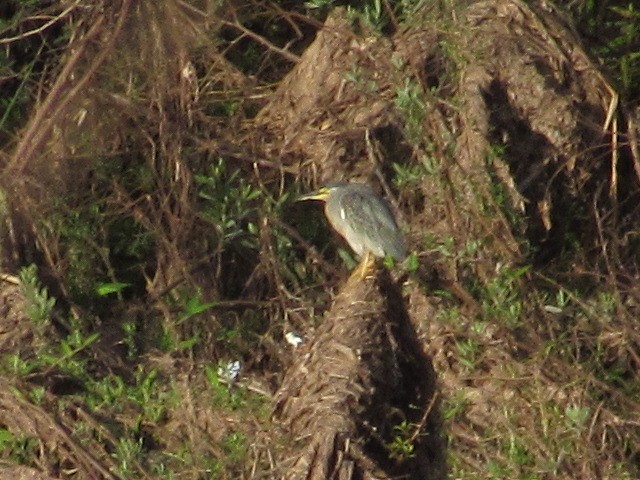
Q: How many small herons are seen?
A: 1